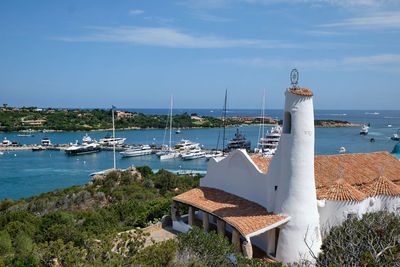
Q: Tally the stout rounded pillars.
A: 6